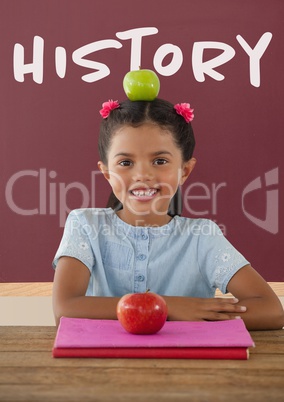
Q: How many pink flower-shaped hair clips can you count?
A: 2